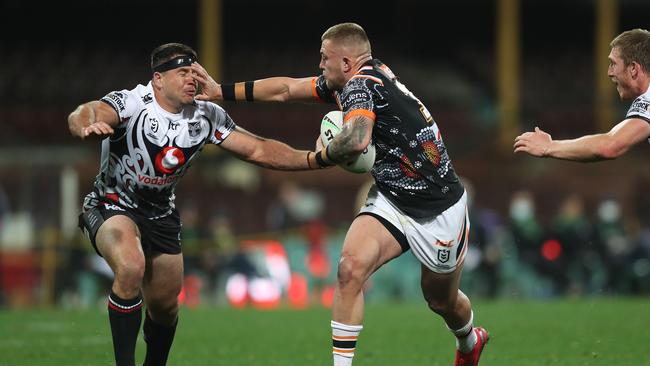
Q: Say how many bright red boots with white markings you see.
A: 1